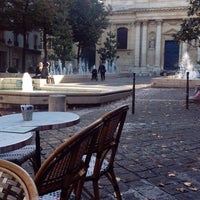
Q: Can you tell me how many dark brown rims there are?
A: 2